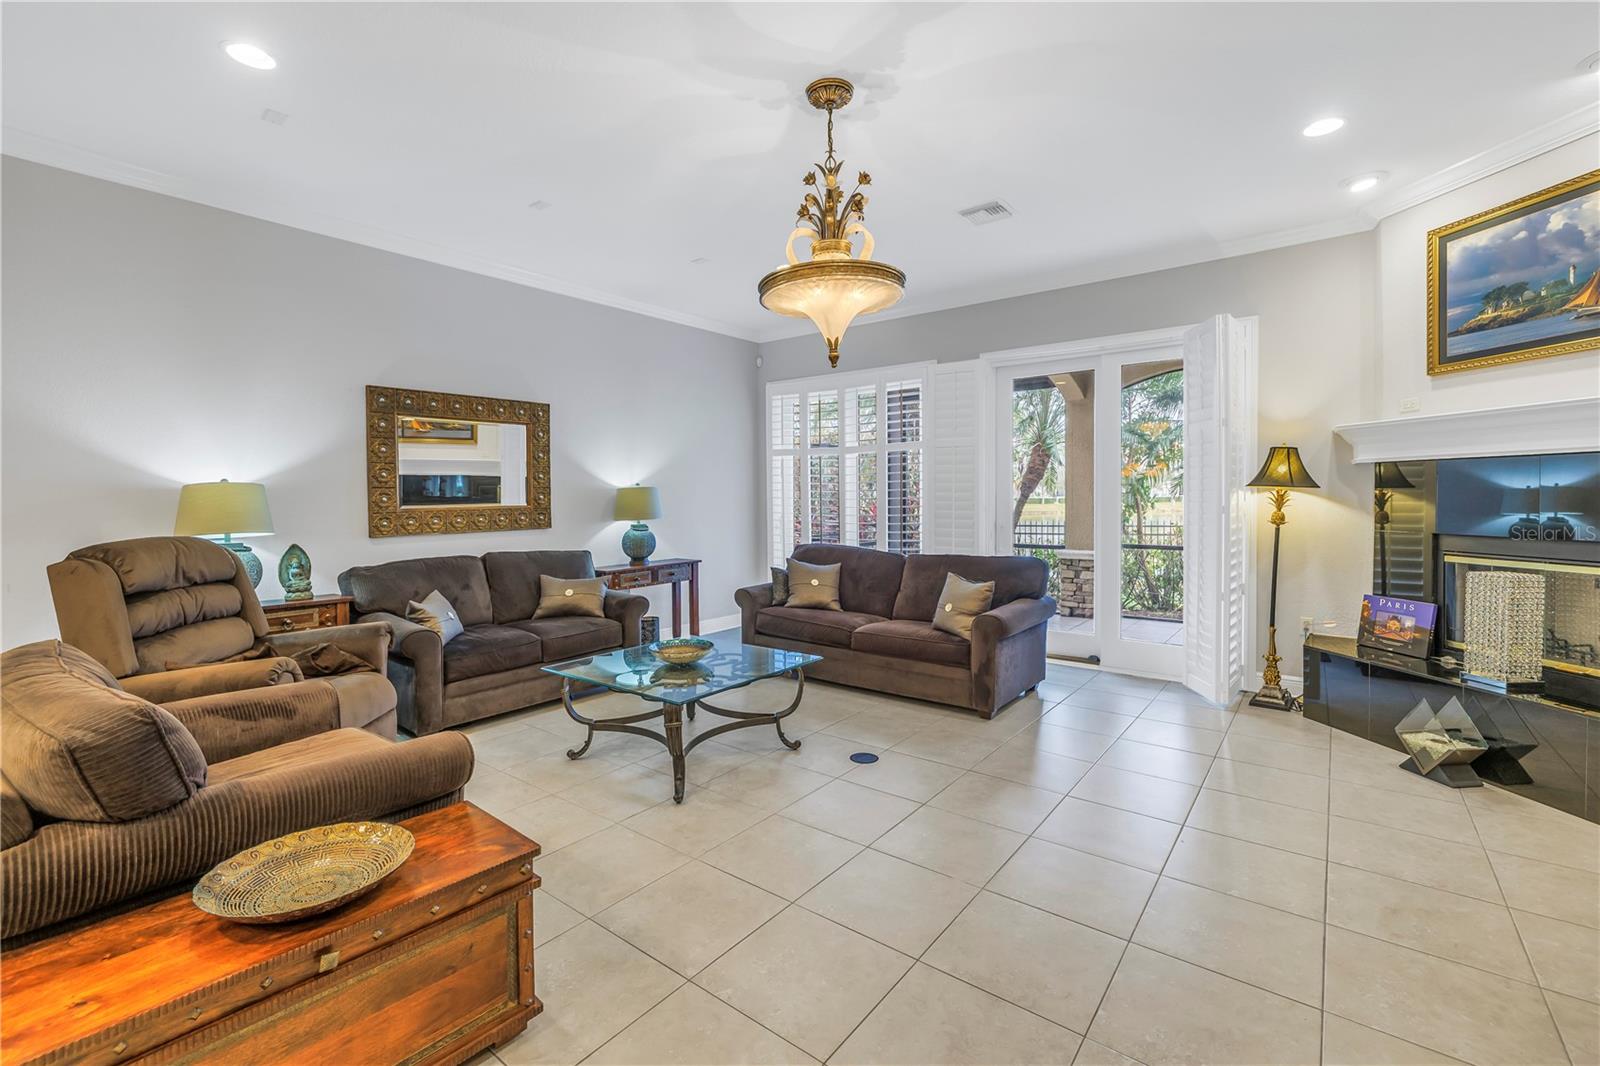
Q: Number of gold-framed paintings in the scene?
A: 1